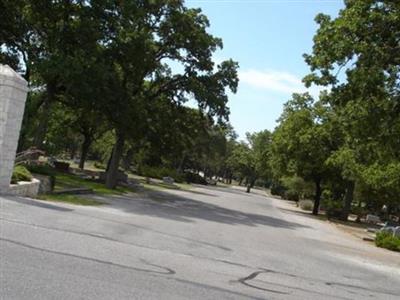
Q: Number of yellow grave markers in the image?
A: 0